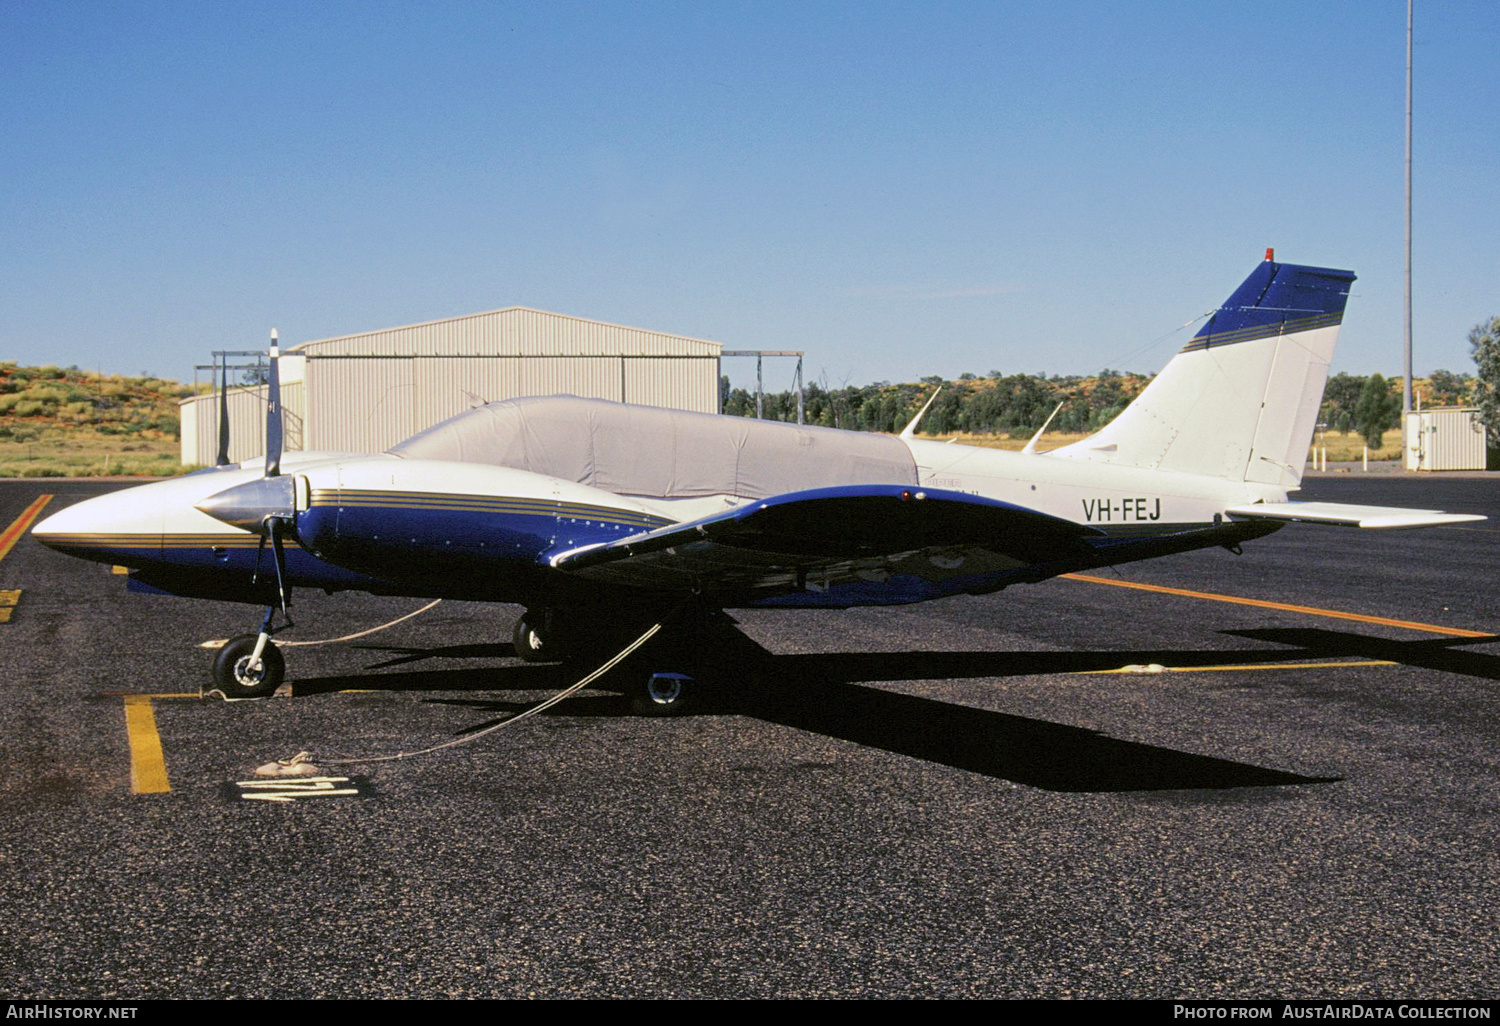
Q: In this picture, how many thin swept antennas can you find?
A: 2